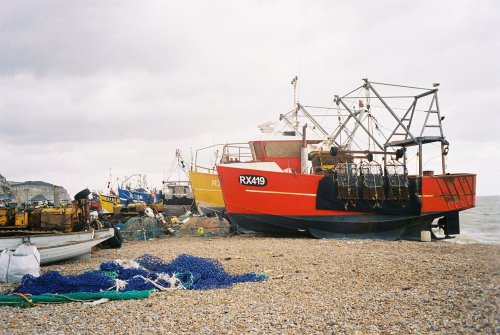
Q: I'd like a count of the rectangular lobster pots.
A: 3